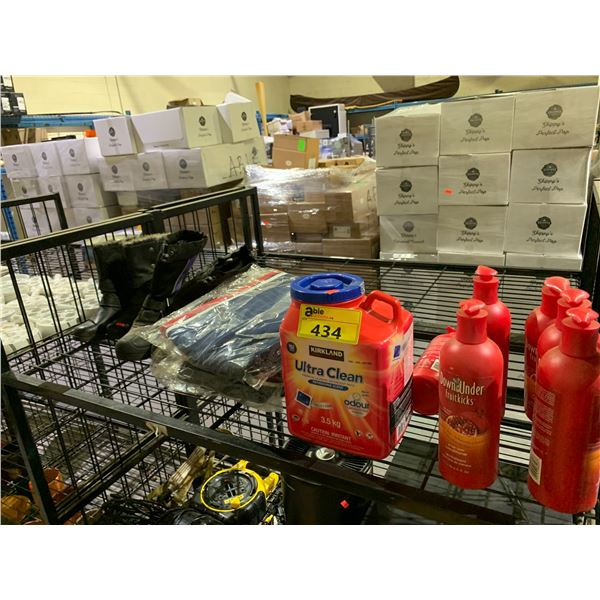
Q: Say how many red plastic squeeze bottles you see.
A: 6